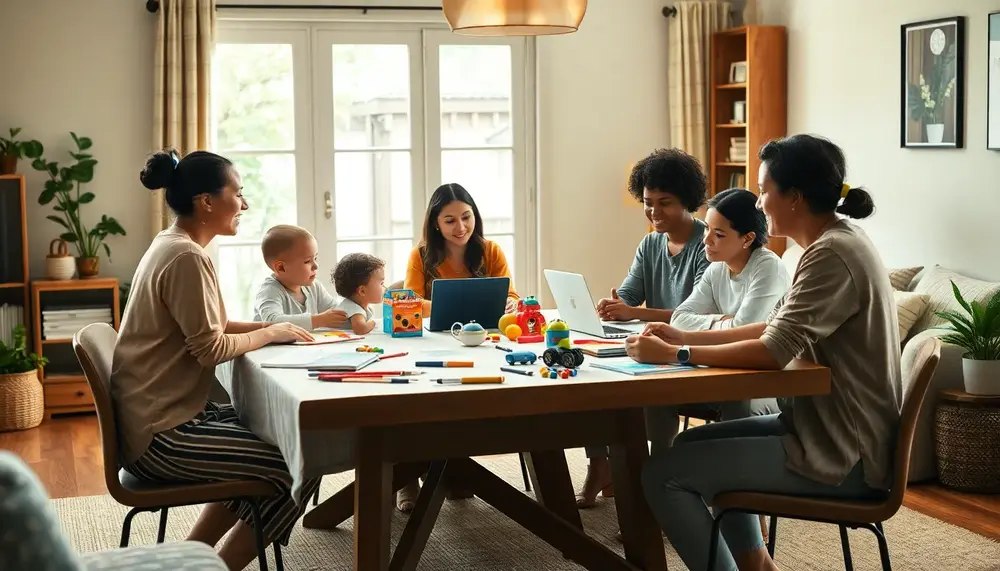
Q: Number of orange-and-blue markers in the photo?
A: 1